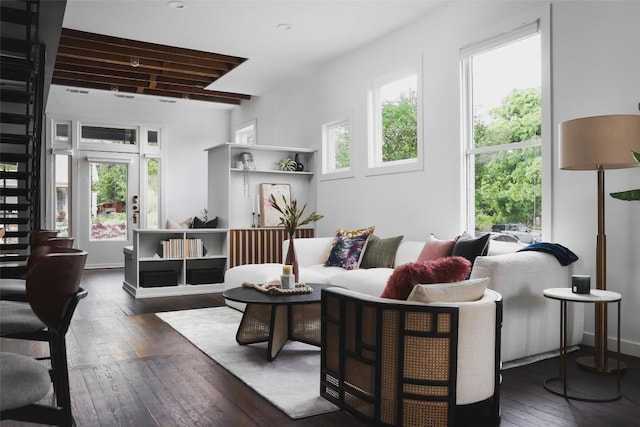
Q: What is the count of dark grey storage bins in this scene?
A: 2